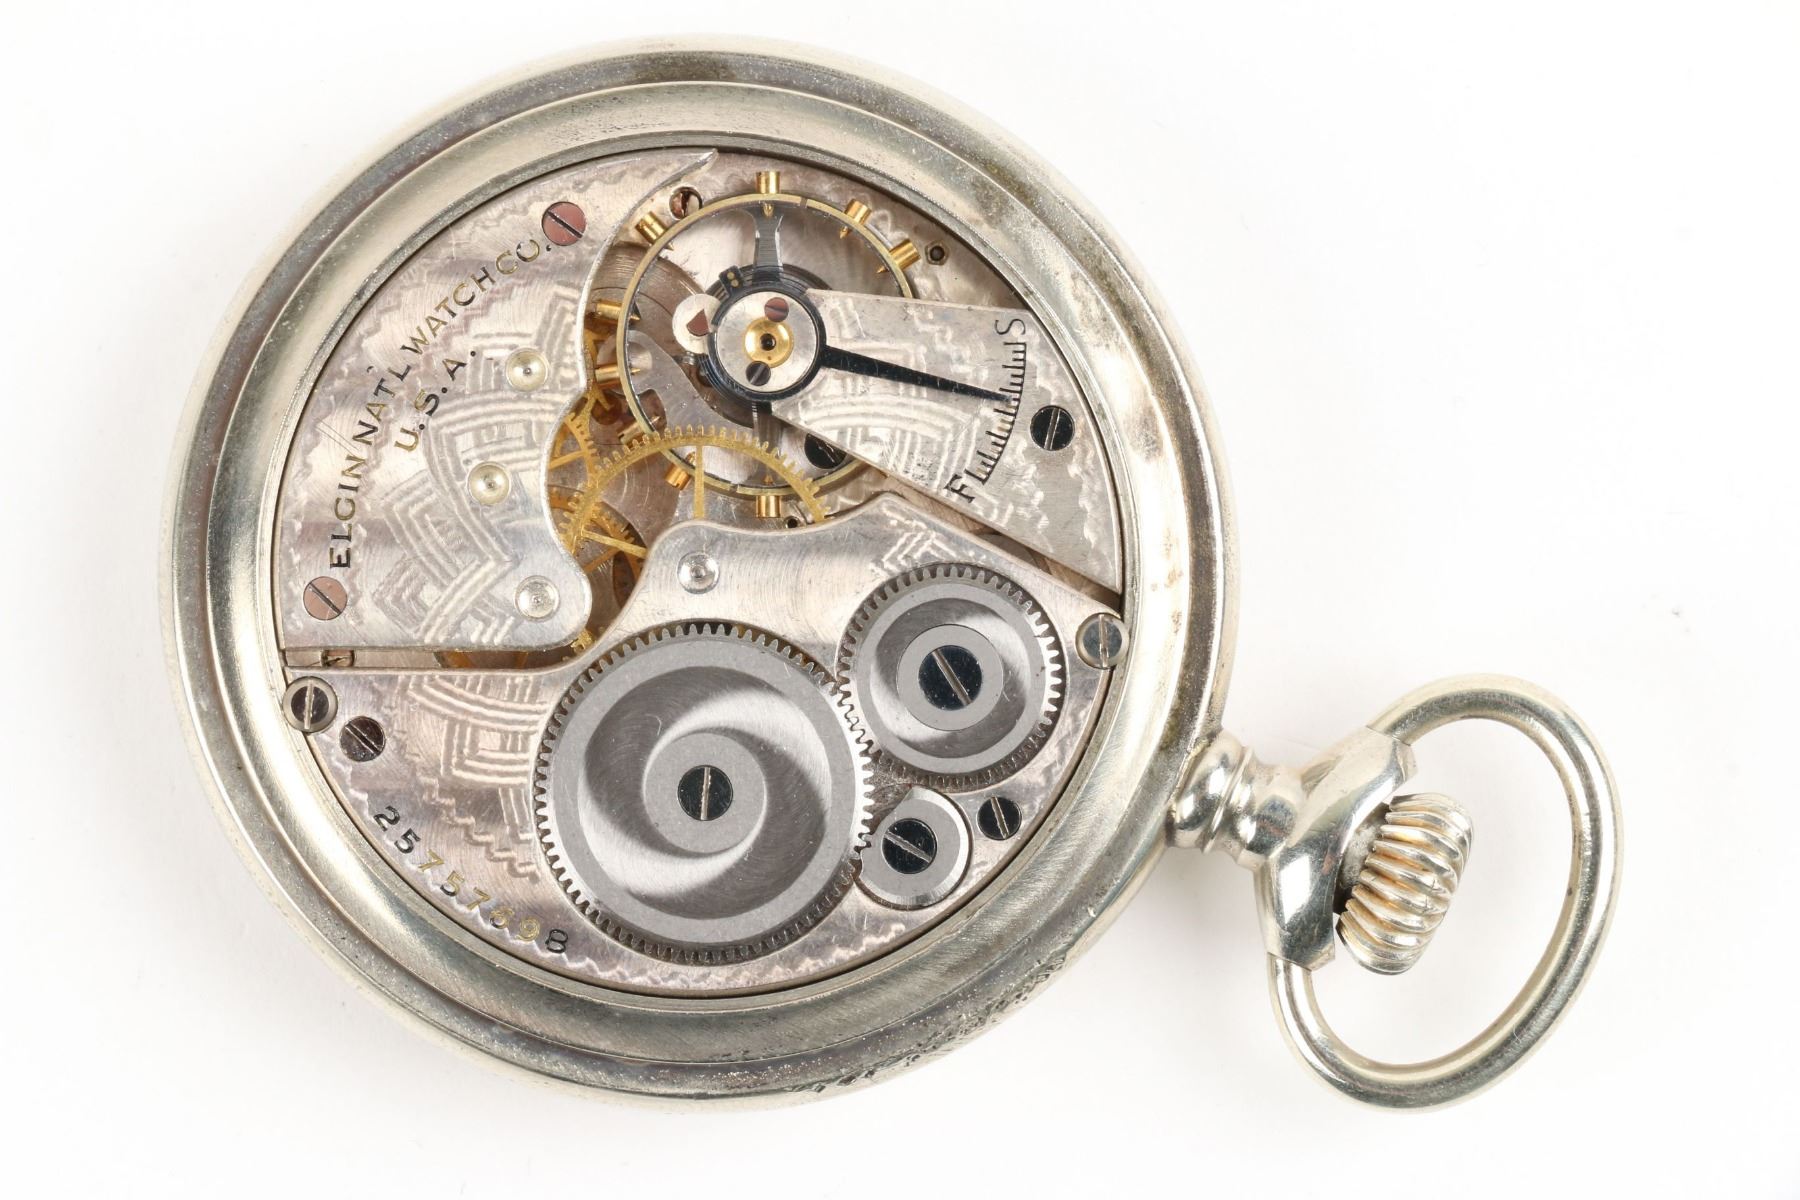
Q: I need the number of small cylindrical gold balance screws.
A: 9